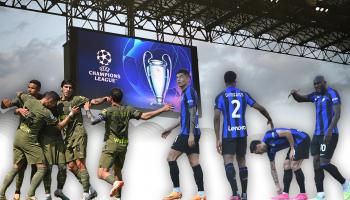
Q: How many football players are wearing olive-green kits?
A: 4